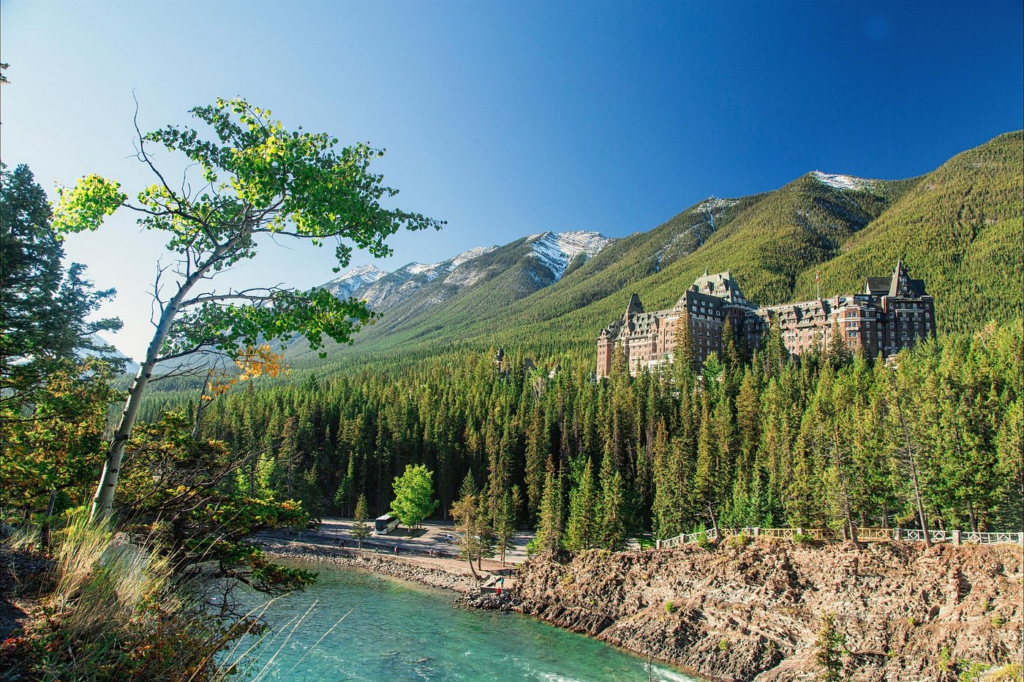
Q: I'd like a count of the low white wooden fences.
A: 1